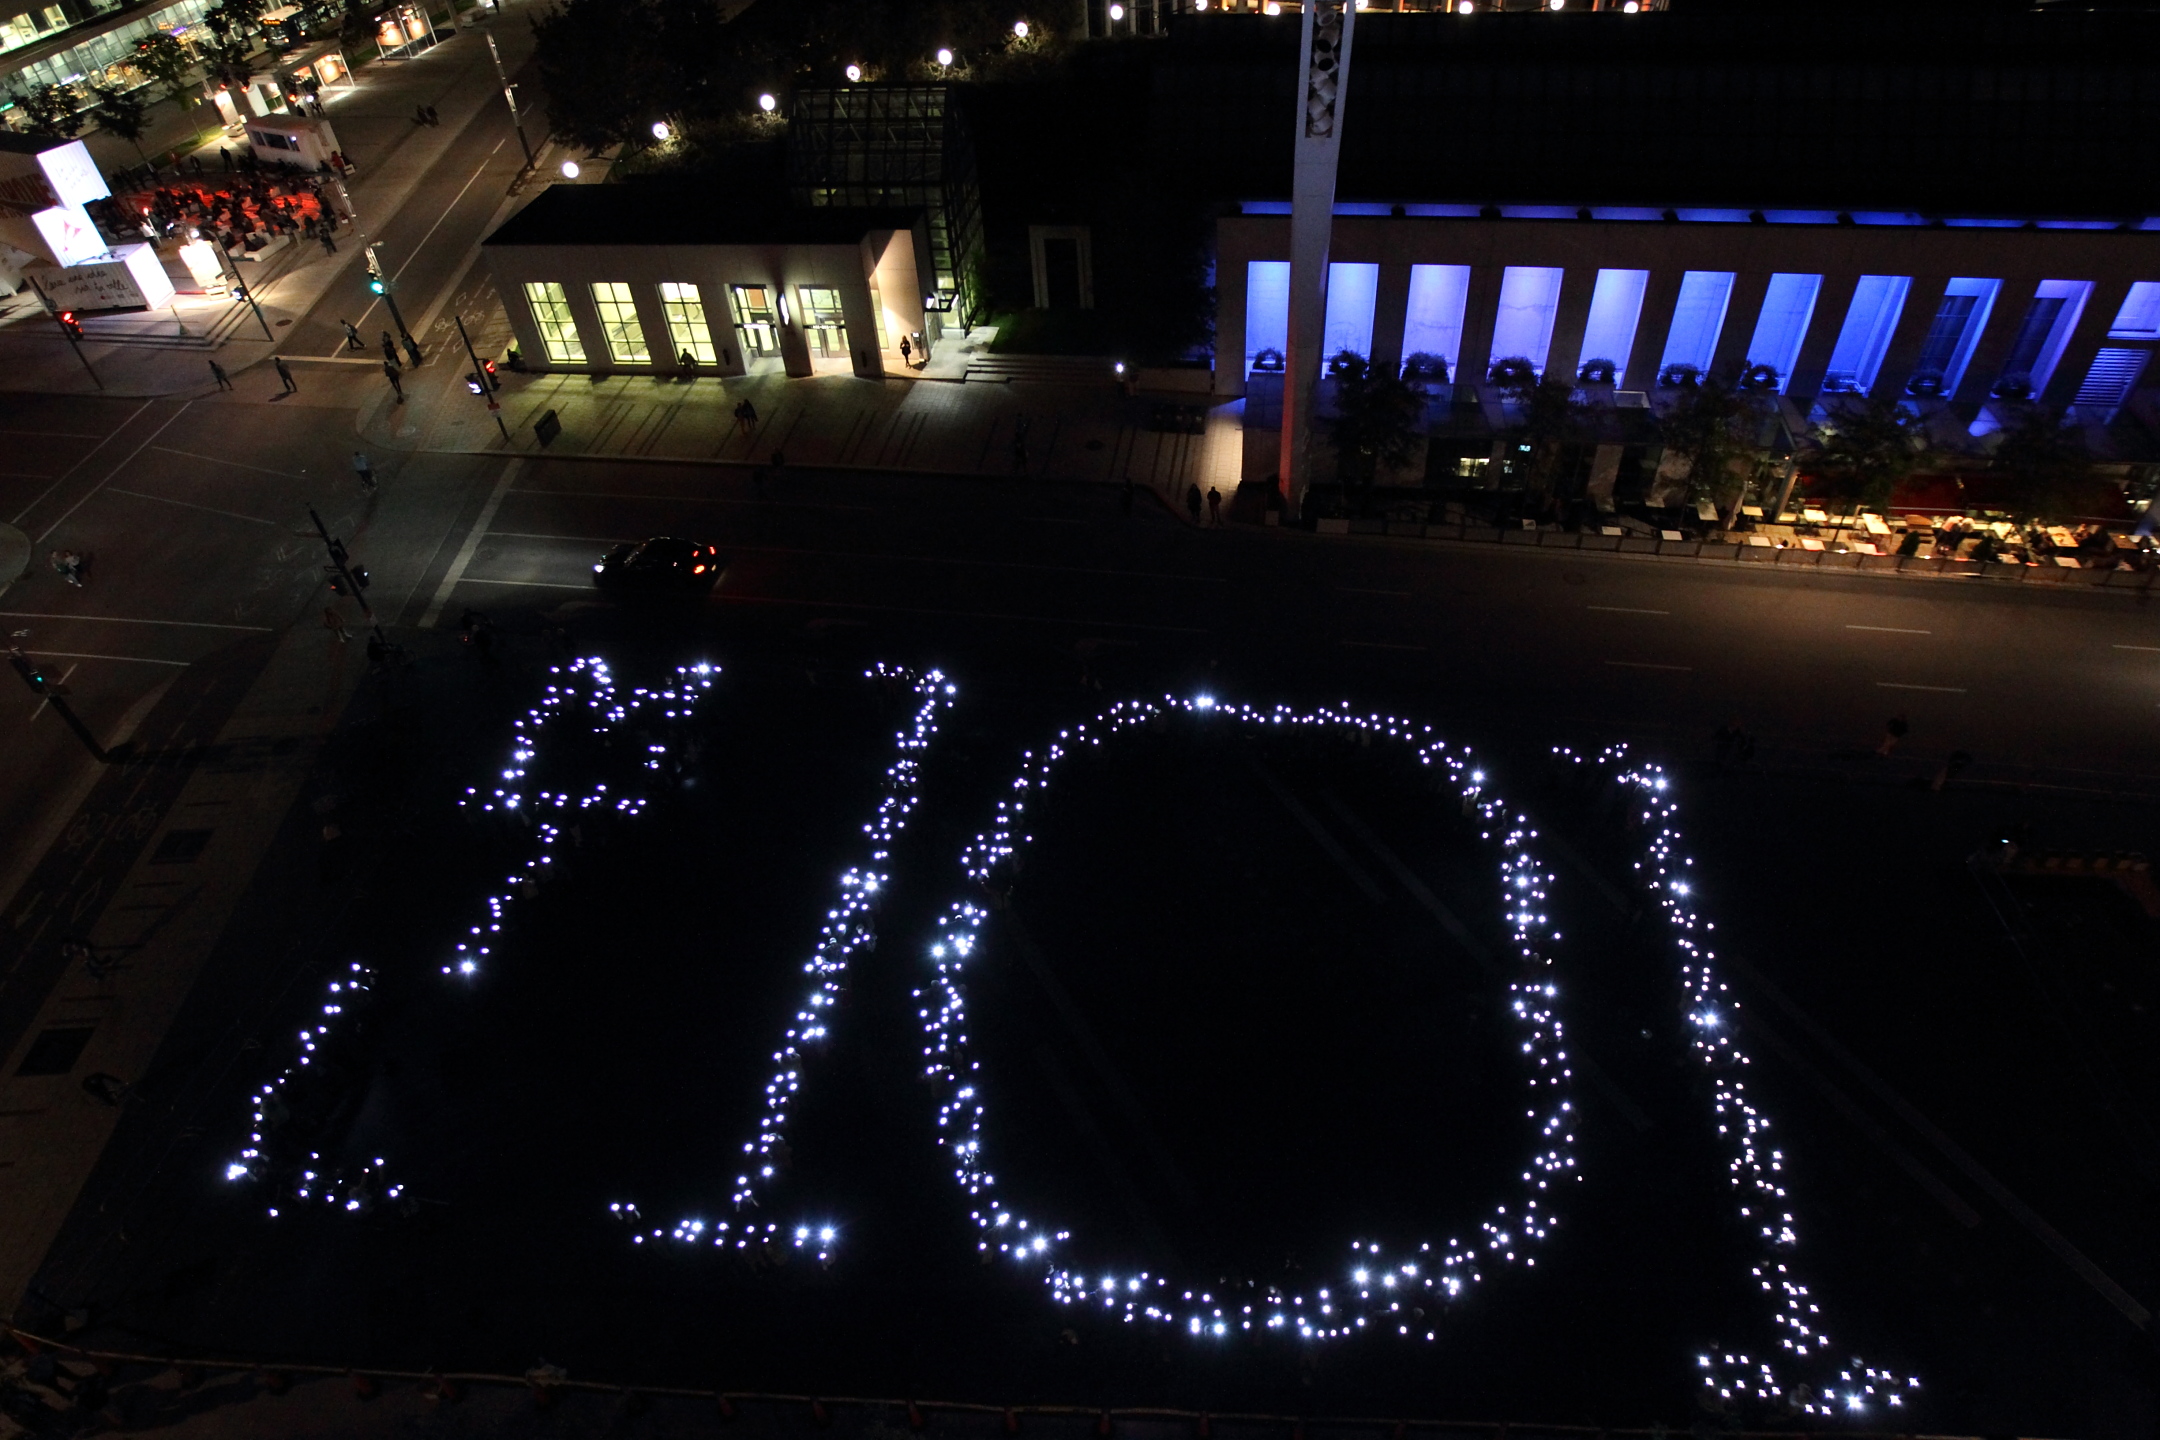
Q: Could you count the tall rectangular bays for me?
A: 11